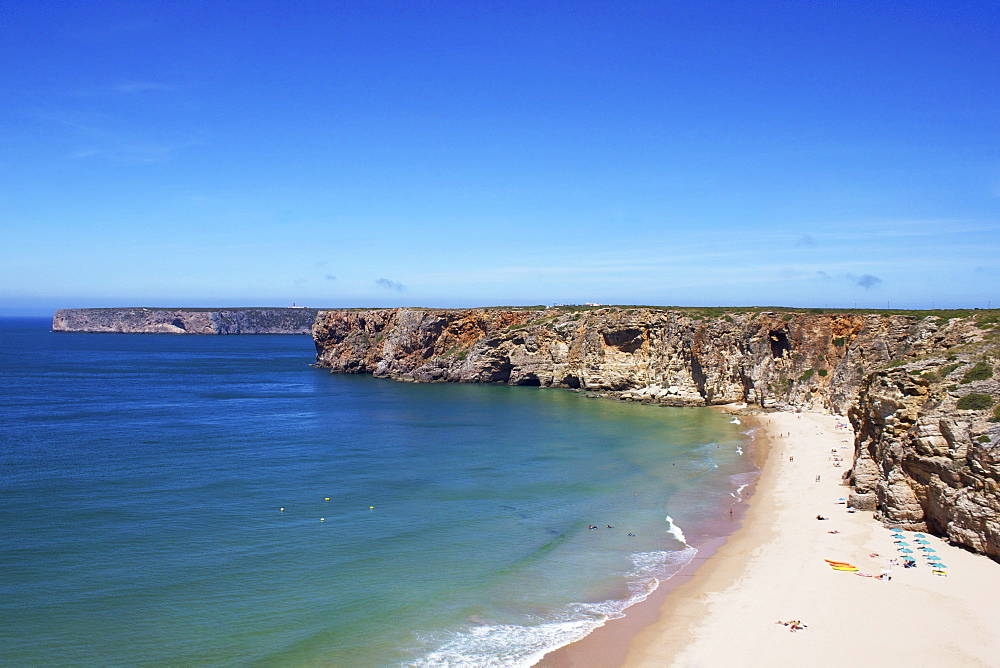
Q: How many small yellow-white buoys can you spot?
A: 4